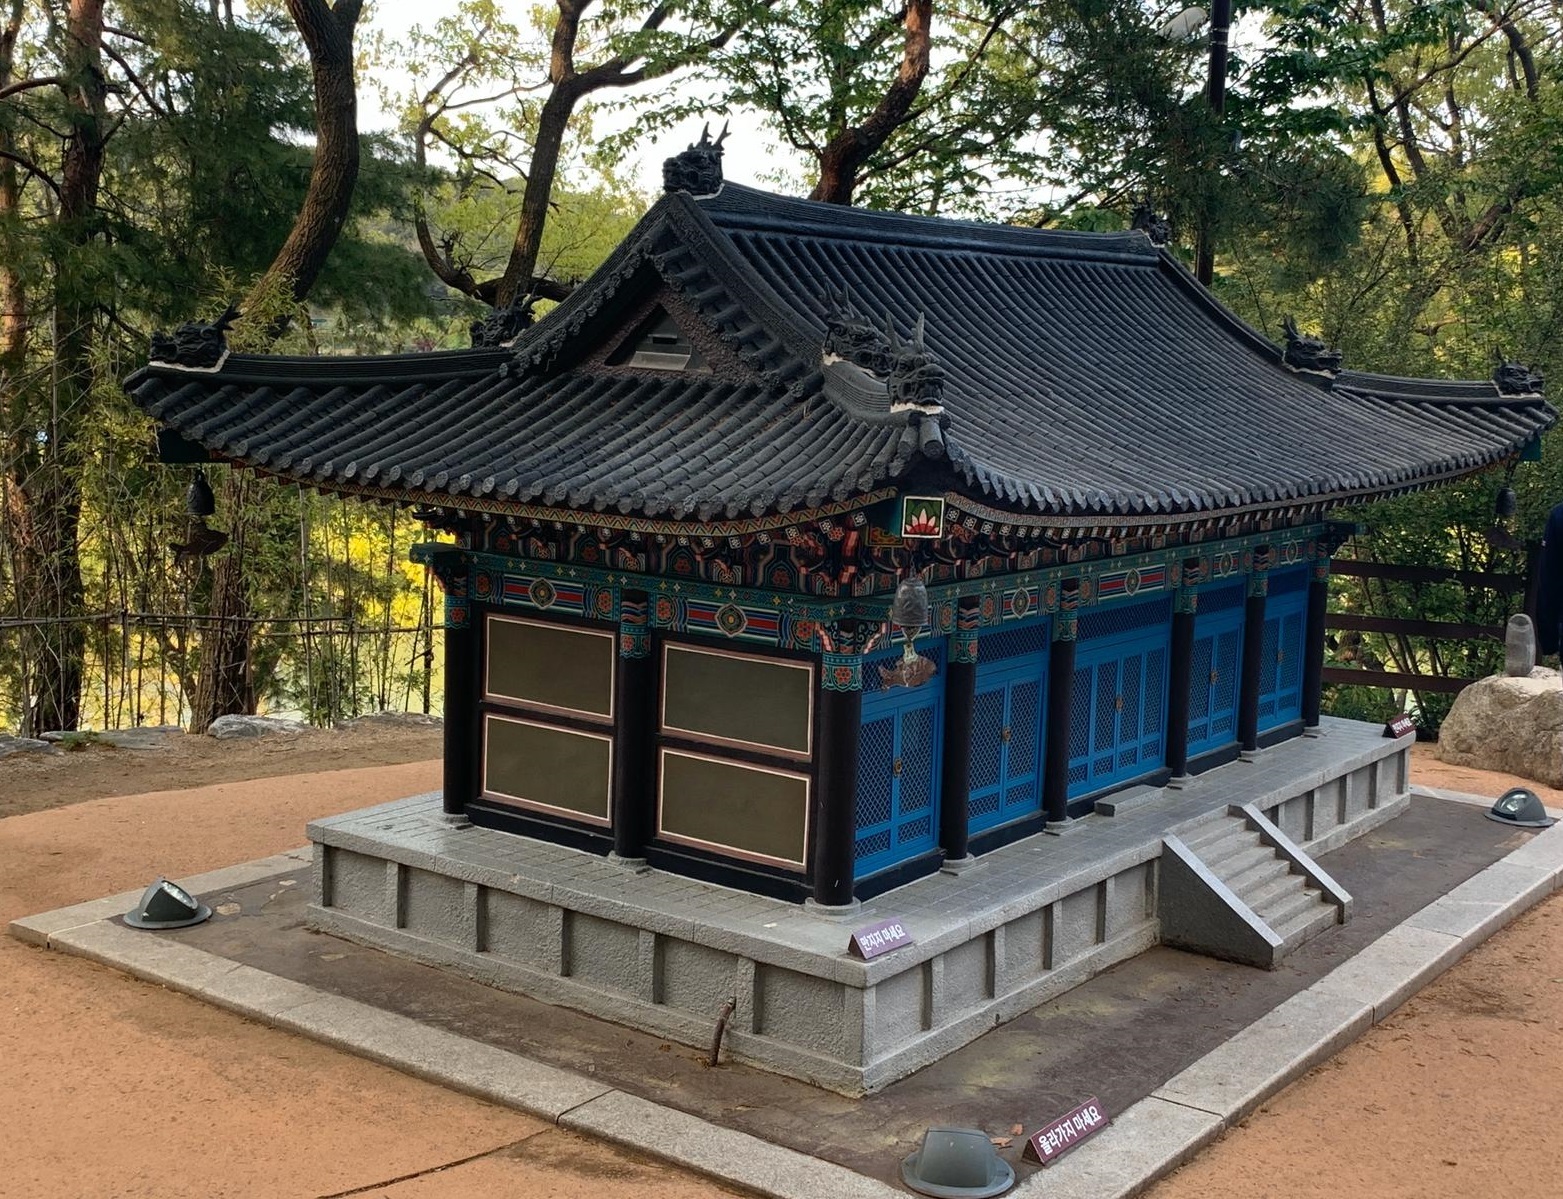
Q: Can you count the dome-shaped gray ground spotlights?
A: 3